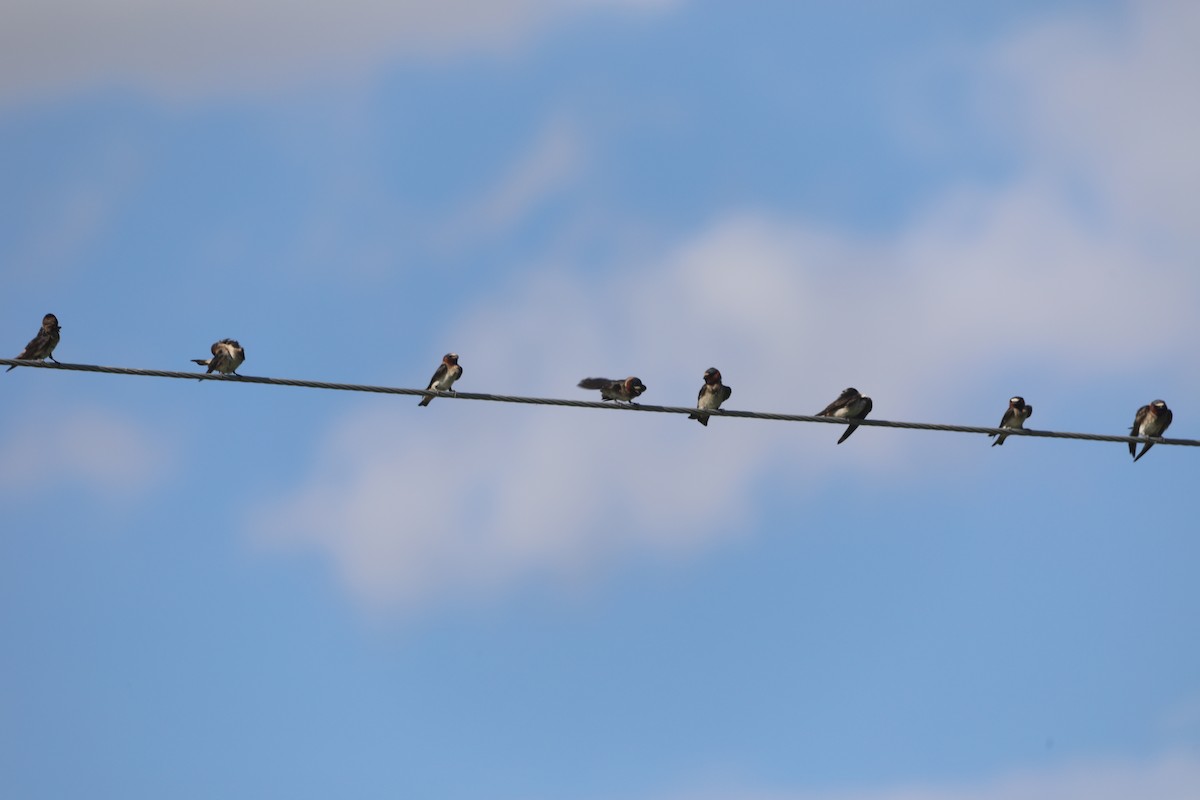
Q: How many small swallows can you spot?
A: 8